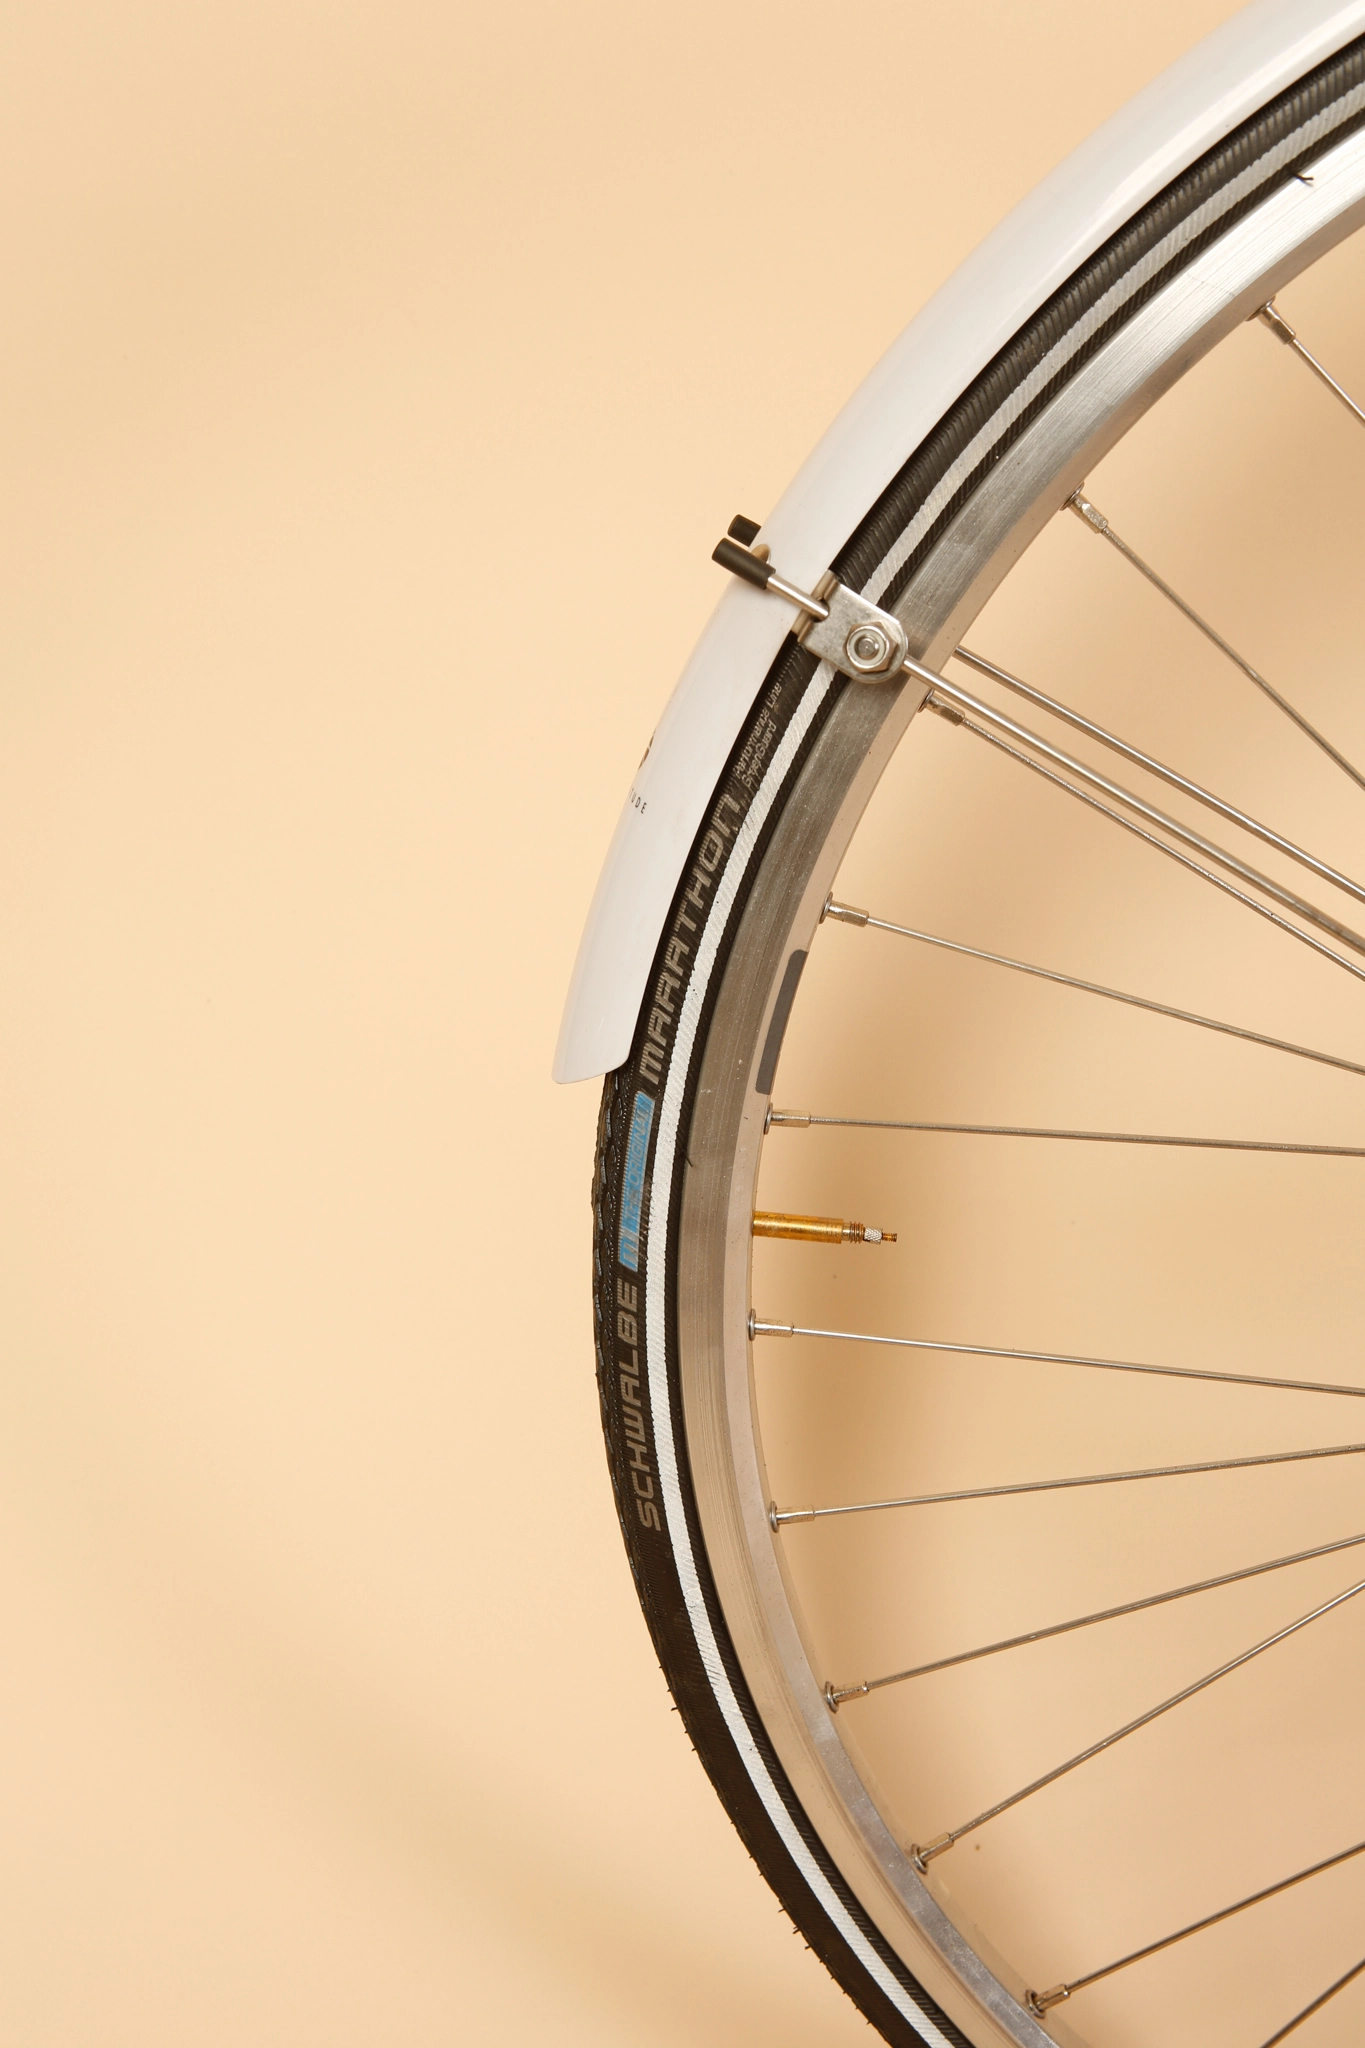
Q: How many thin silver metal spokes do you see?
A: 11